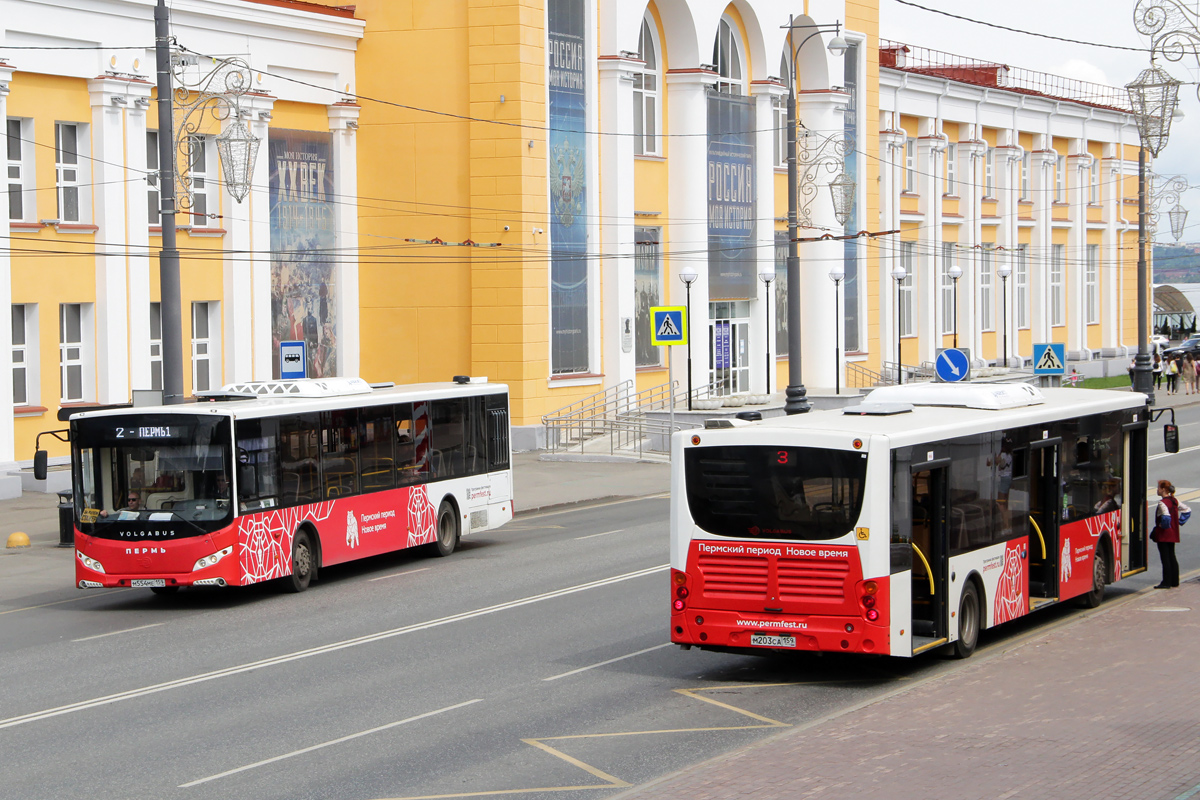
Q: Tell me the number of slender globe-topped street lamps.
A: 6